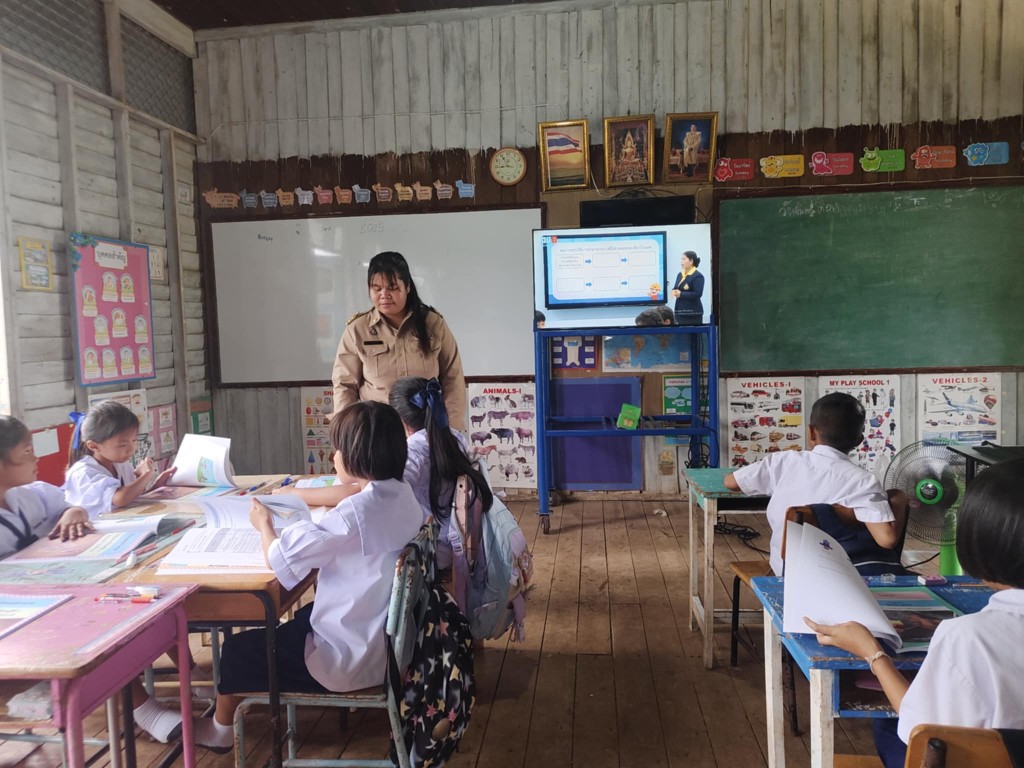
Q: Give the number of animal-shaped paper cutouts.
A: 13